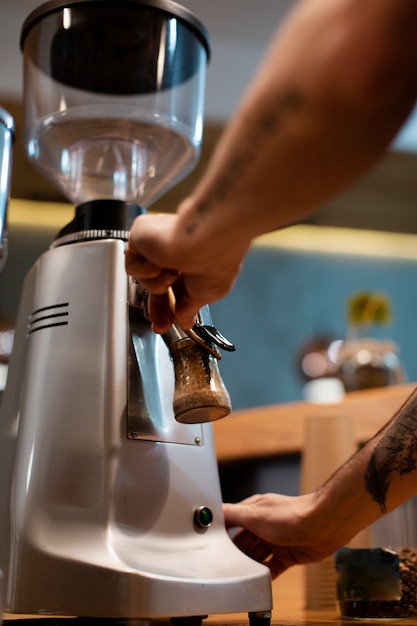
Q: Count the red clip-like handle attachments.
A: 0